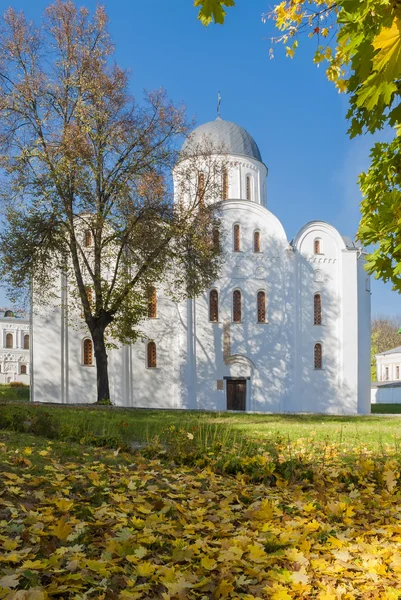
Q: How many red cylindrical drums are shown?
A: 0